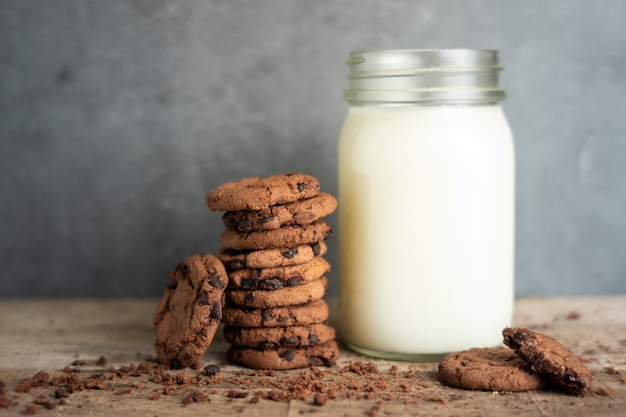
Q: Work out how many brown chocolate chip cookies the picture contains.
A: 12